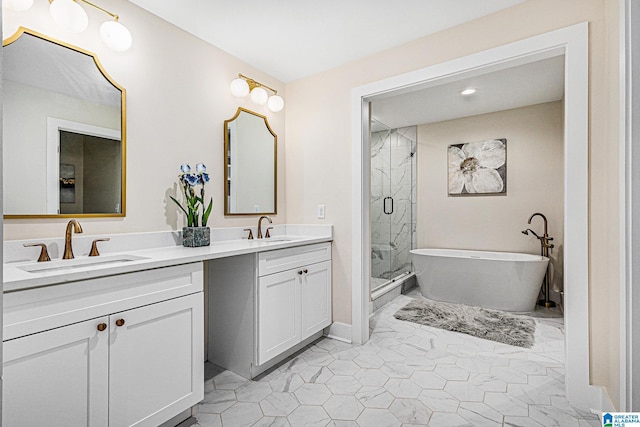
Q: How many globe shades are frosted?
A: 6